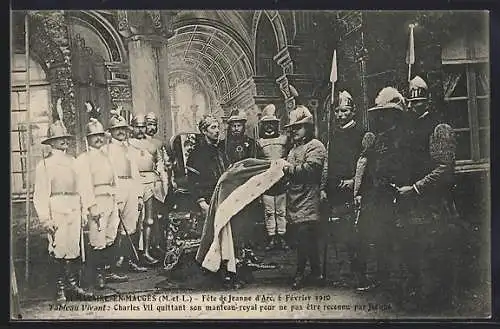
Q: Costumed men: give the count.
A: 12